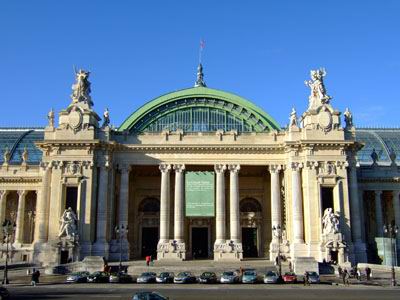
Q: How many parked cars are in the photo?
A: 12